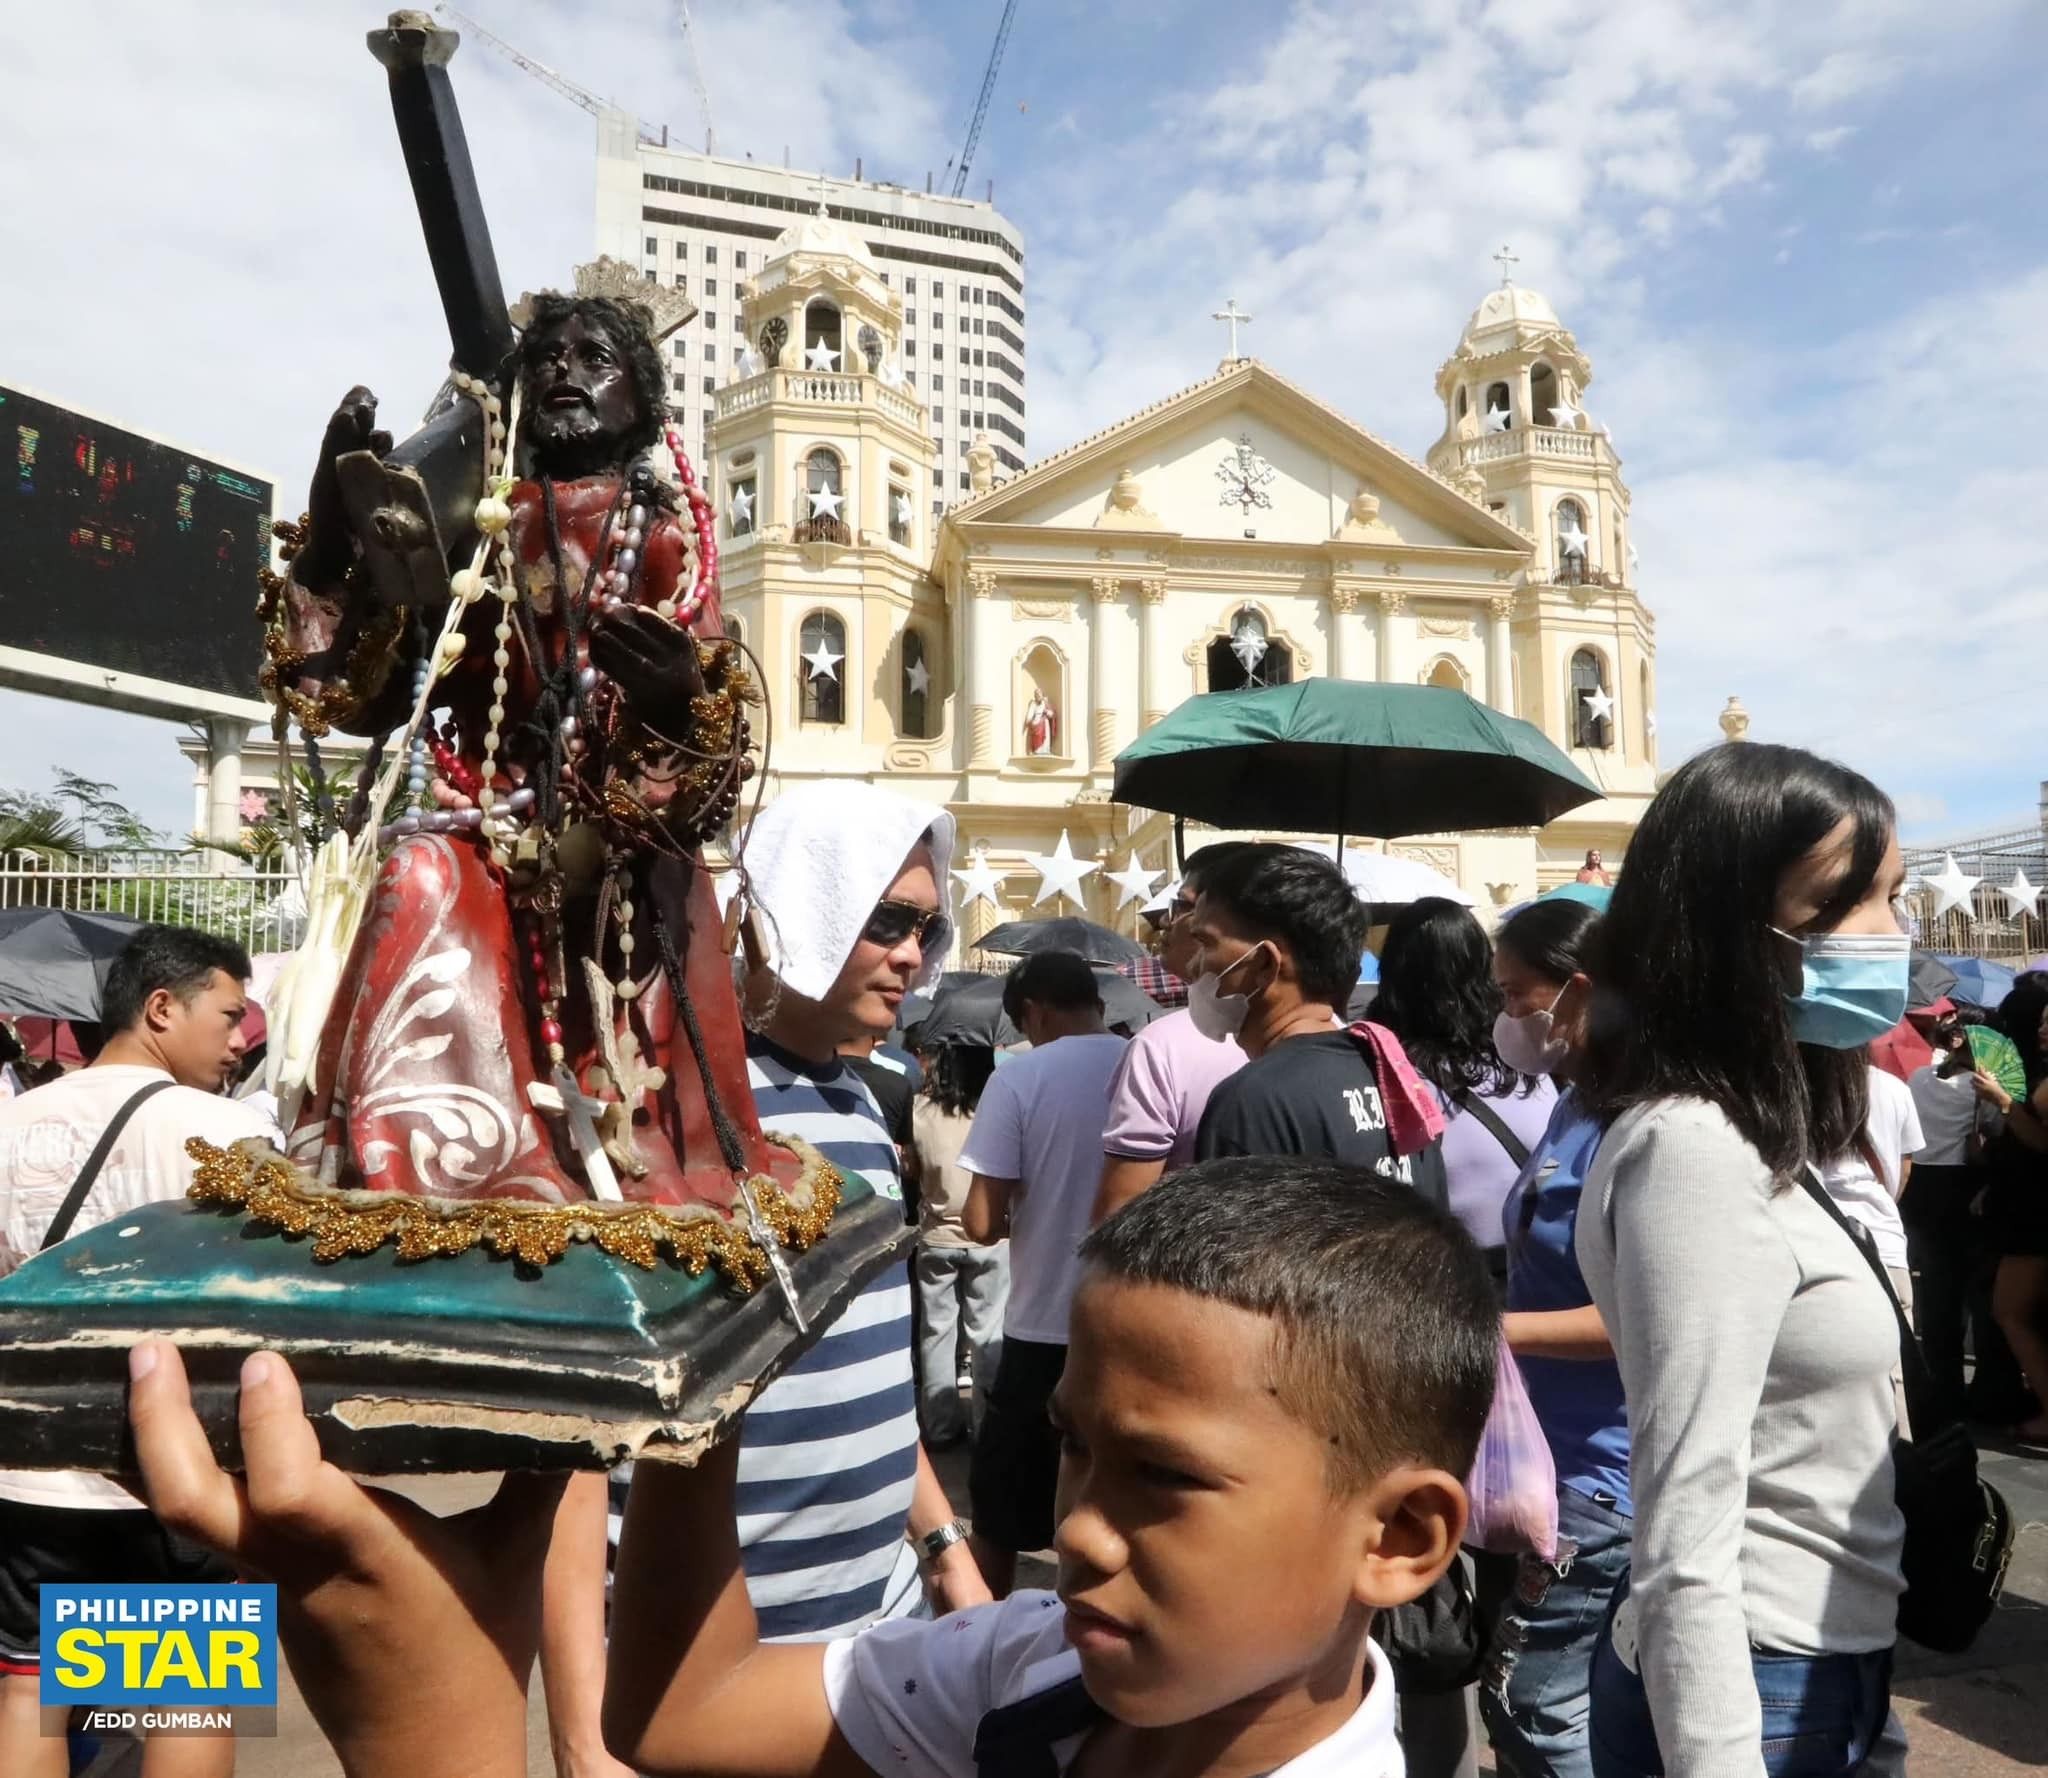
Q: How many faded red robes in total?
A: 1